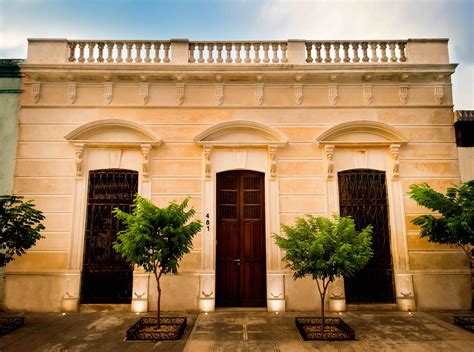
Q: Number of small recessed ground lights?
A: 6